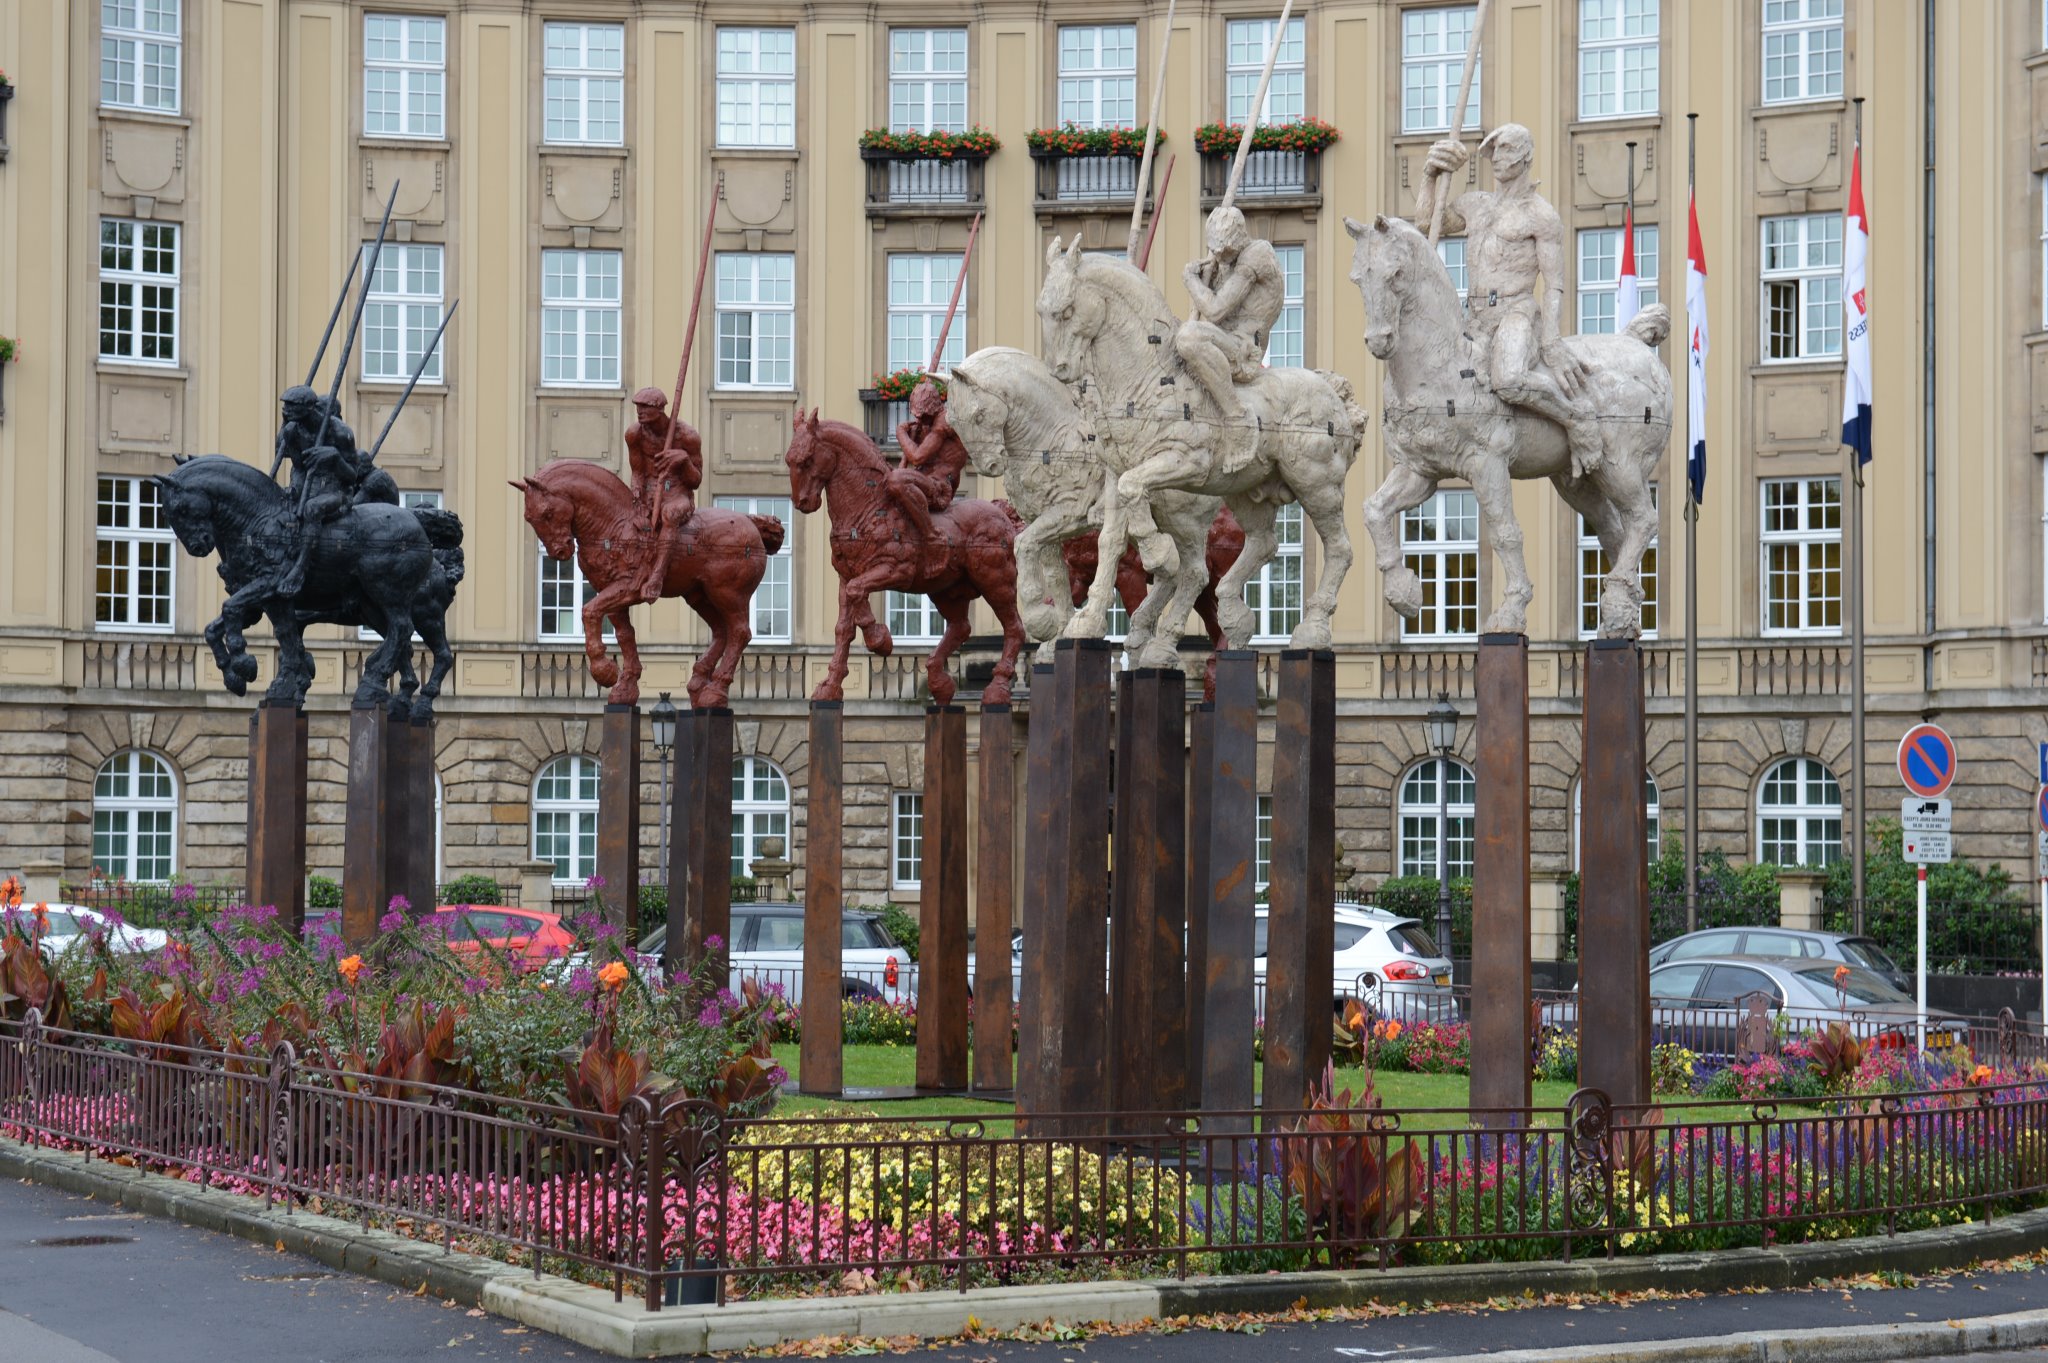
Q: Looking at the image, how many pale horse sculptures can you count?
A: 3